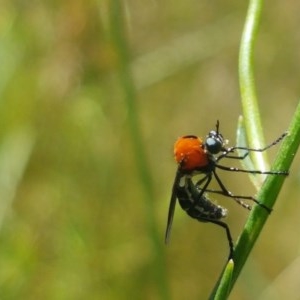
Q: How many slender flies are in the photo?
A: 1